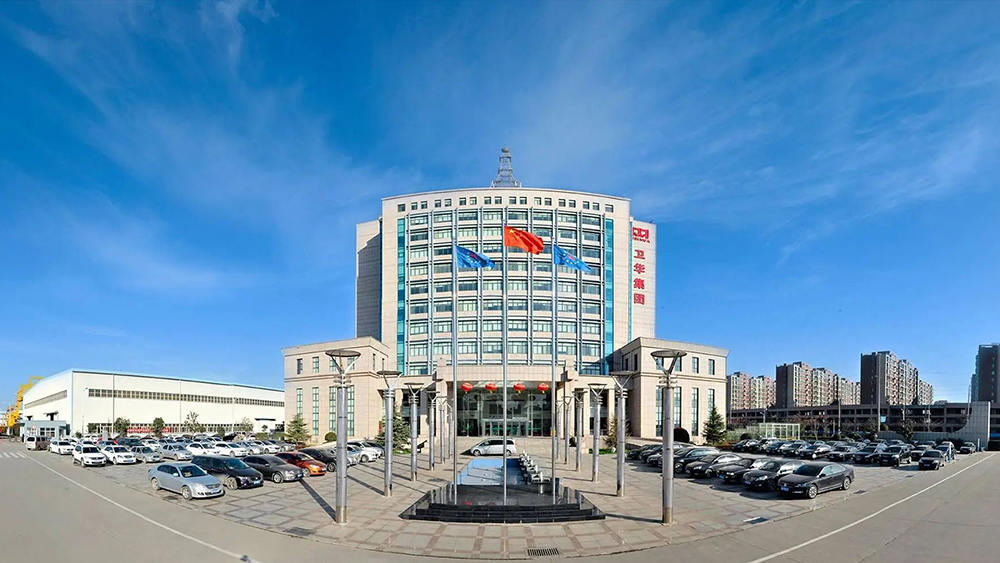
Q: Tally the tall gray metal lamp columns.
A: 12